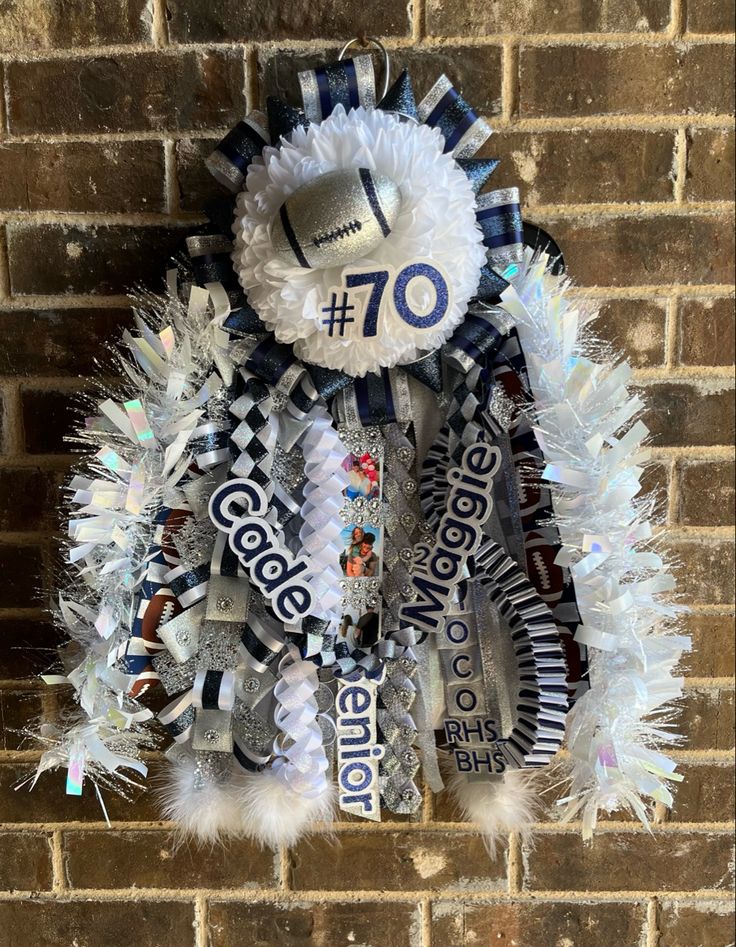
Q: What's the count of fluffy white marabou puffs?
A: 3